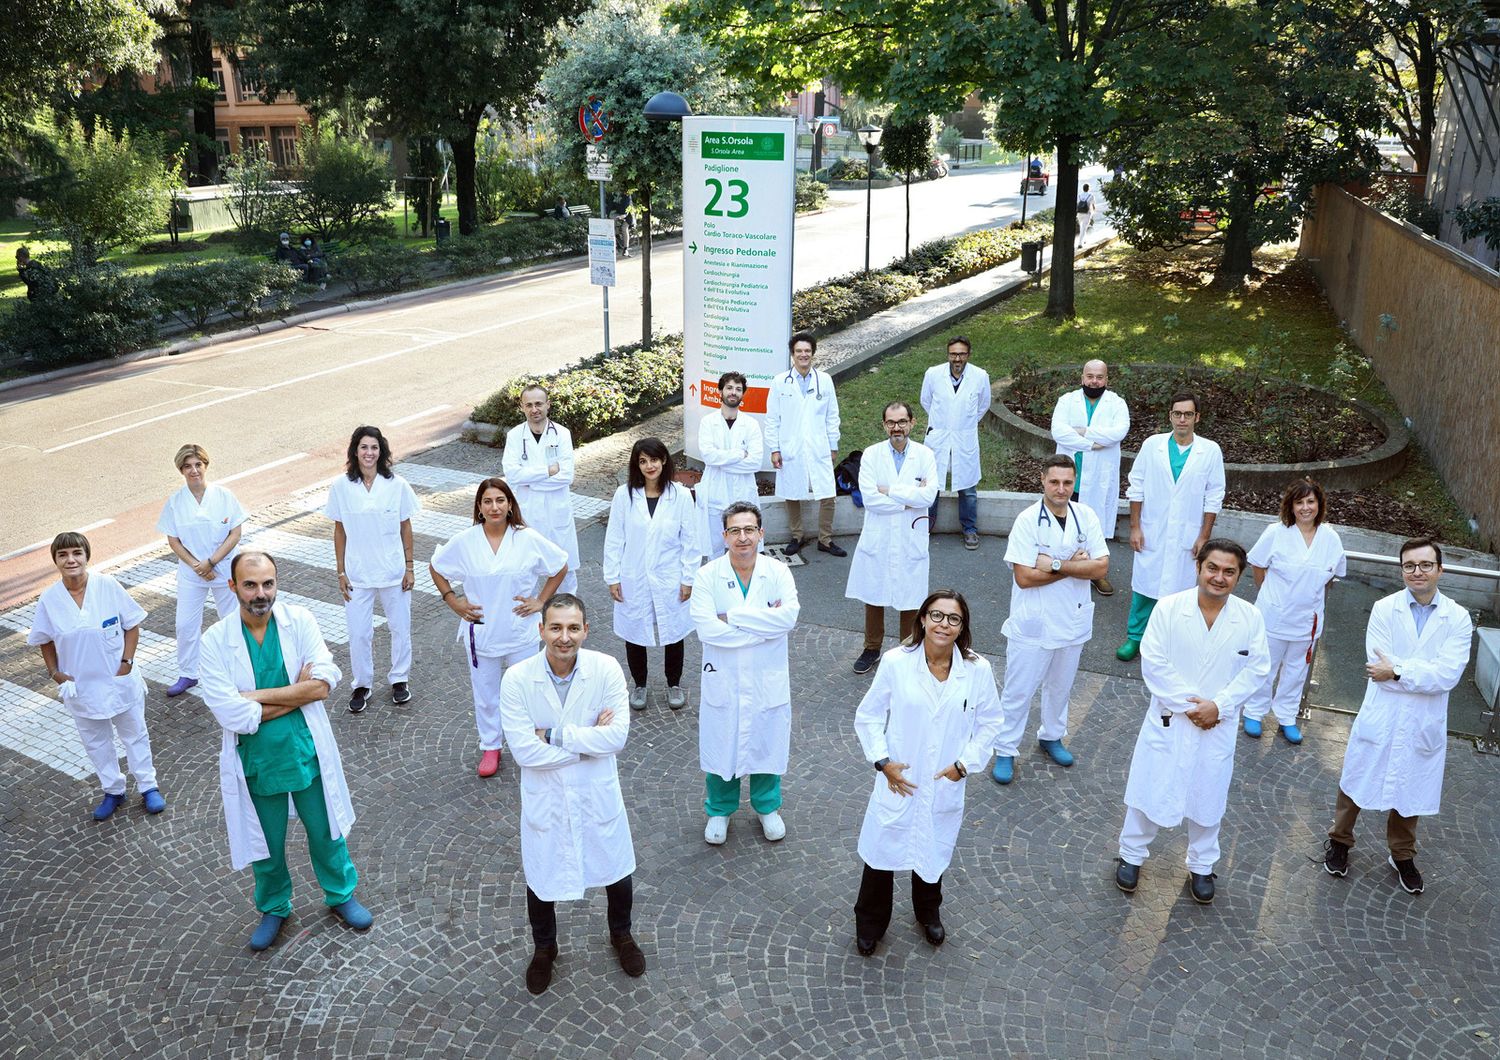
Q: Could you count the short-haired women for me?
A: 2